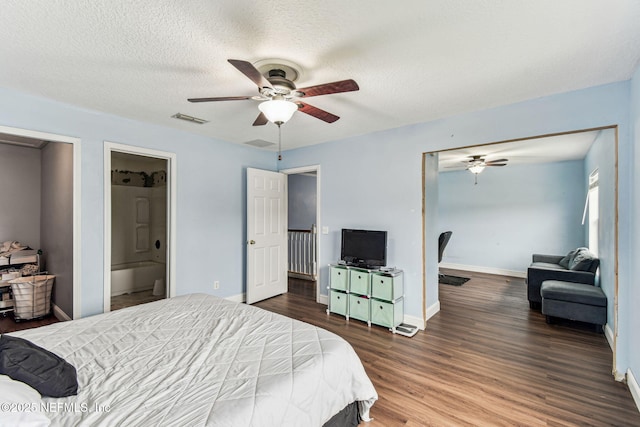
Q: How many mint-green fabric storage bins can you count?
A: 6